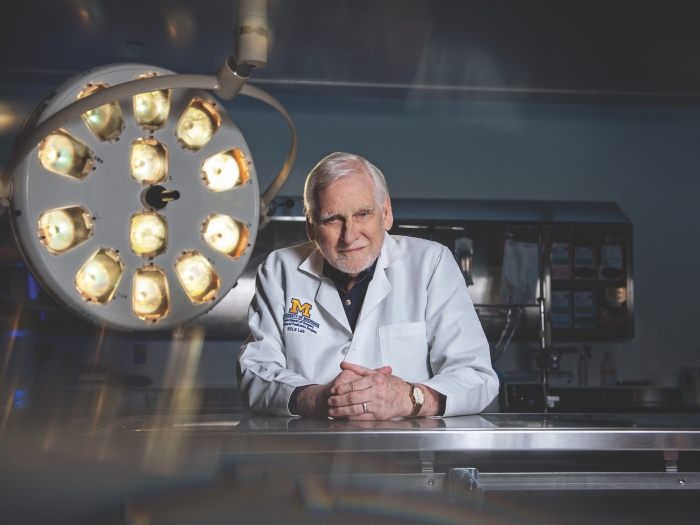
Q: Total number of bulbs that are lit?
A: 12